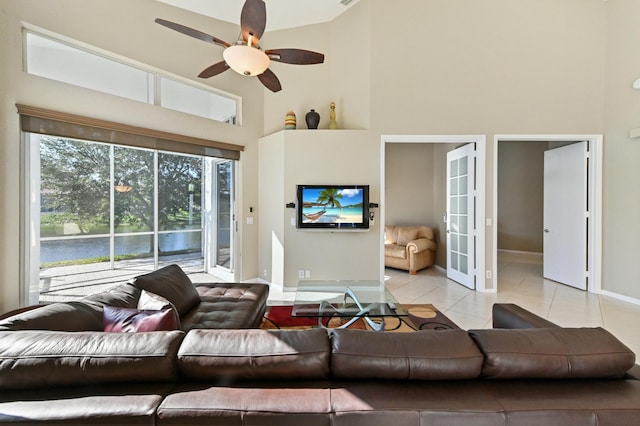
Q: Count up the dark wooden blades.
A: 5